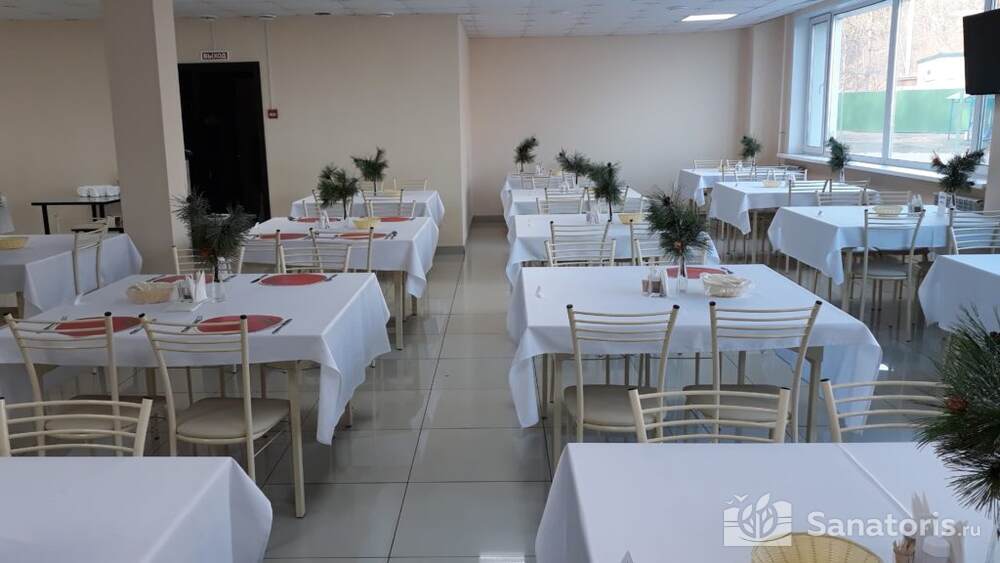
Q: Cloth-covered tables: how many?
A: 14